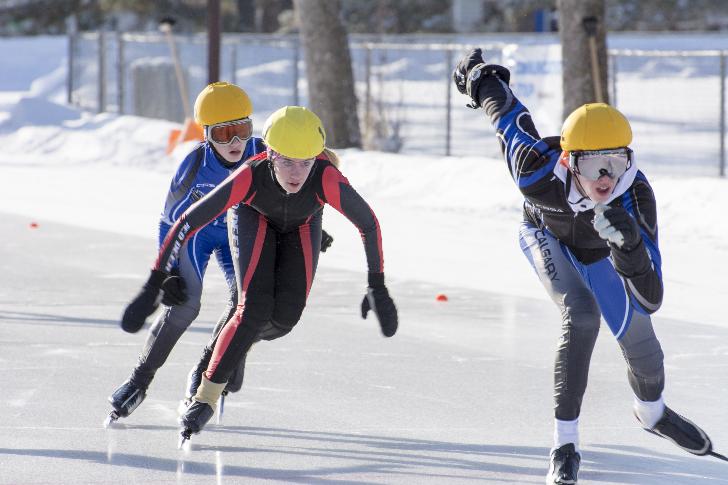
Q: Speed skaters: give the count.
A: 3